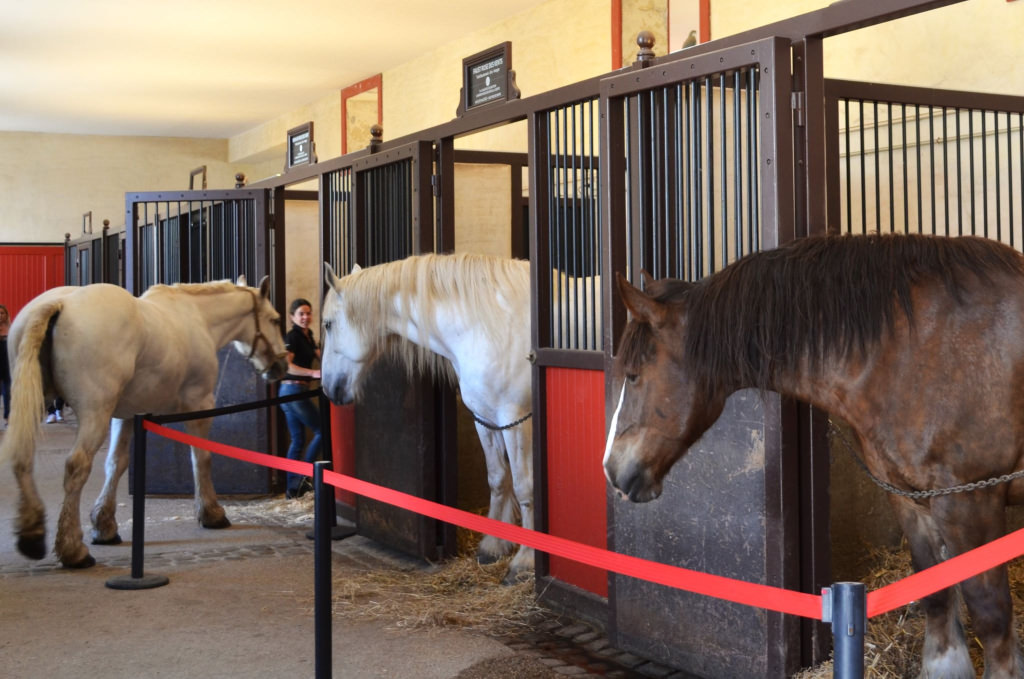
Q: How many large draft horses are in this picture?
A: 3